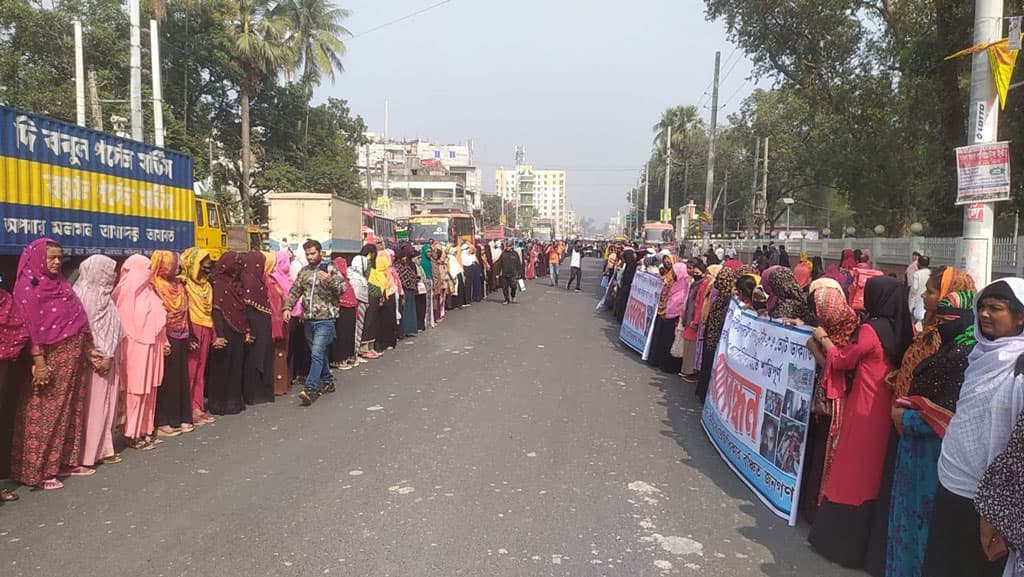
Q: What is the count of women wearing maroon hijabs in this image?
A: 2